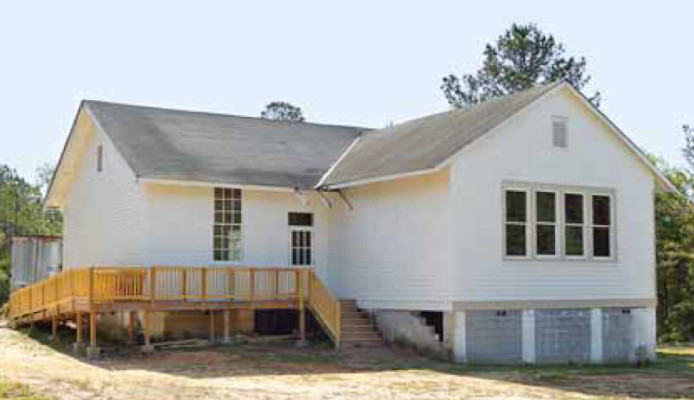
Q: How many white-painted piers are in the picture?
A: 4